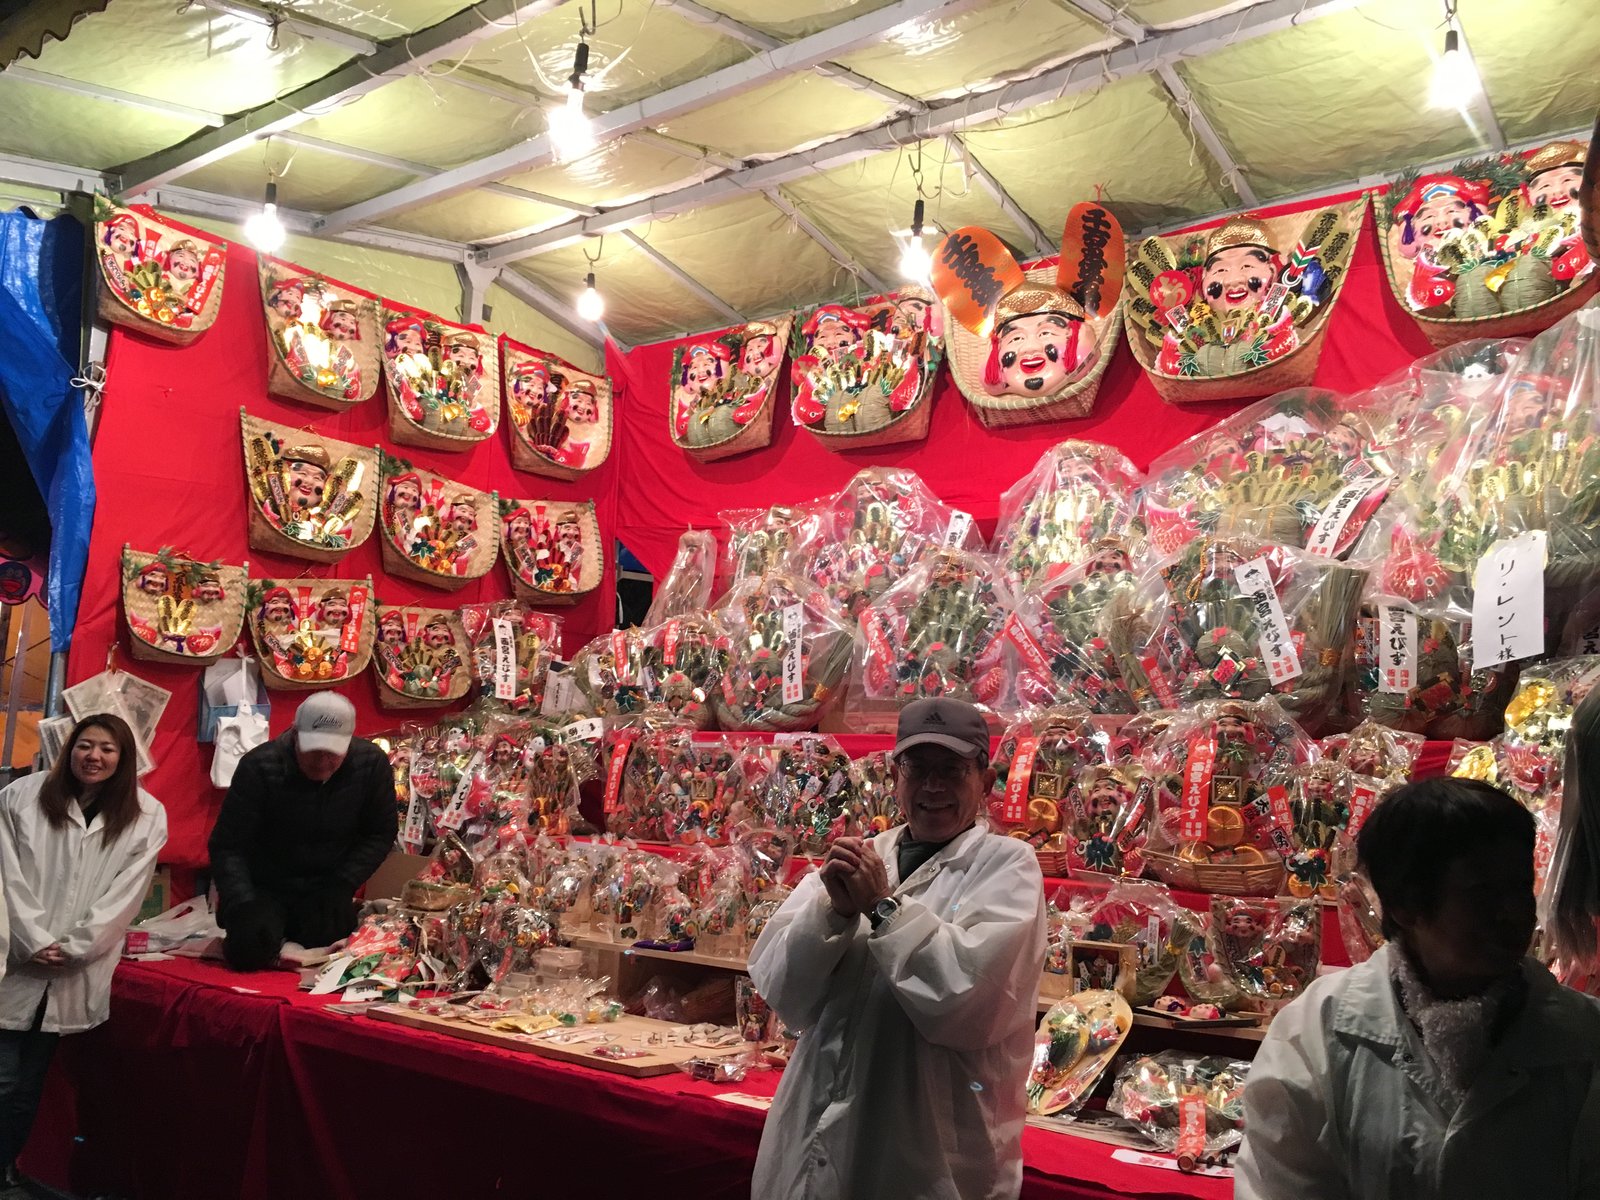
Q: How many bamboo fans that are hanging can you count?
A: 15